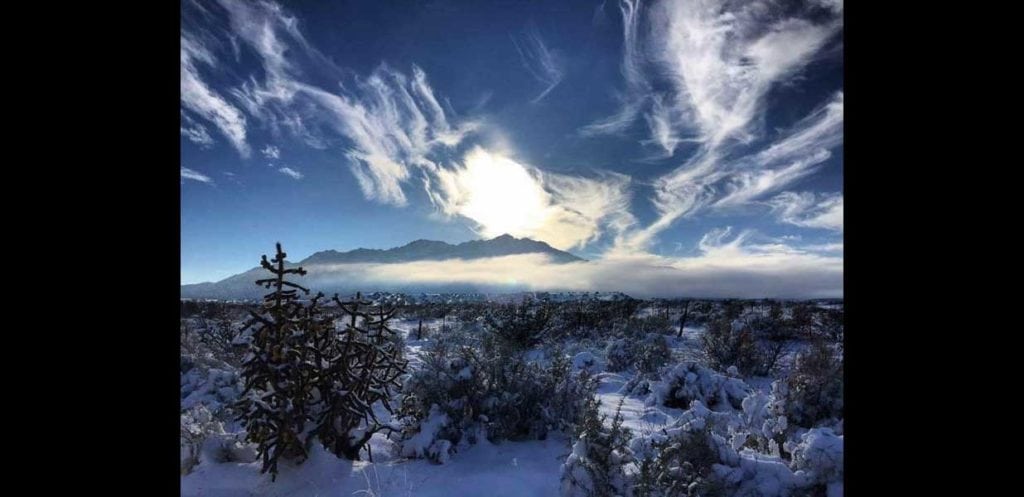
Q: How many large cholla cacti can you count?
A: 2